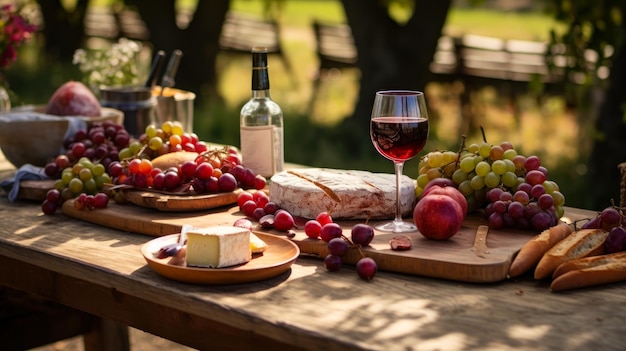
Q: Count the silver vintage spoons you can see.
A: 0